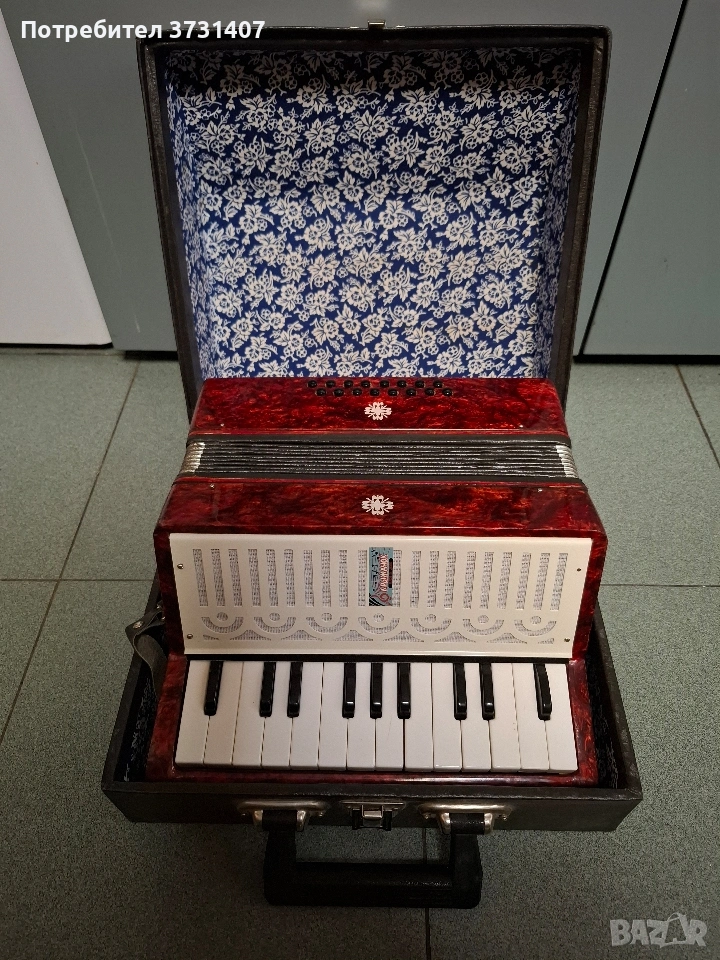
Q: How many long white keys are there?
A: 14